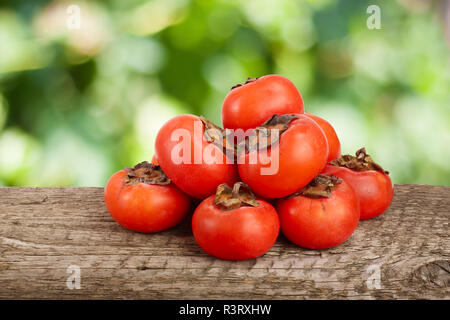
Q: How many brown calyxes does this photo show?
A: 7